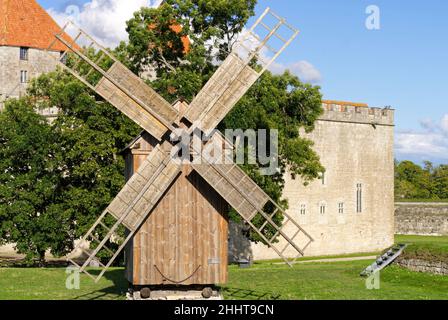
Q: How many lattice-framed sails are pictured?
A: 4